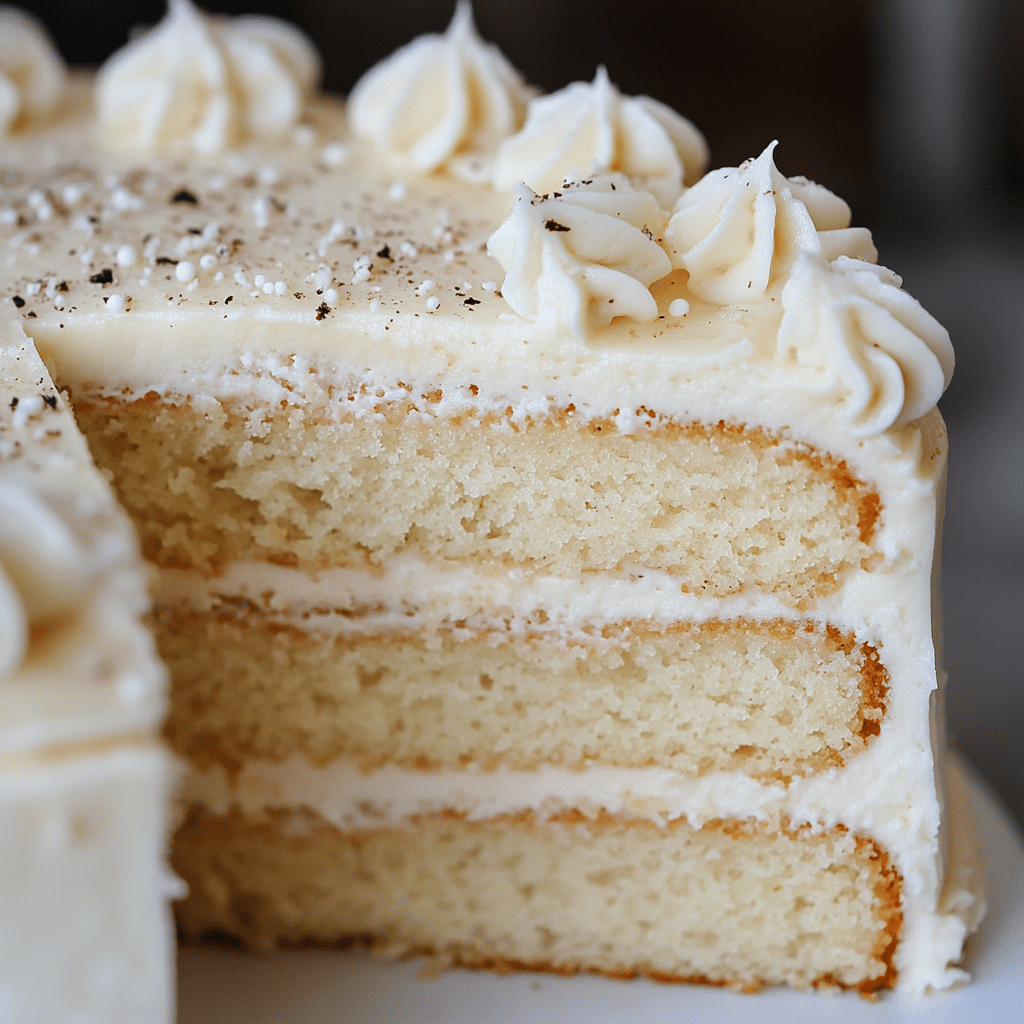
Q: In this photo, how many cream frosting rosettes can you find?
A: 8